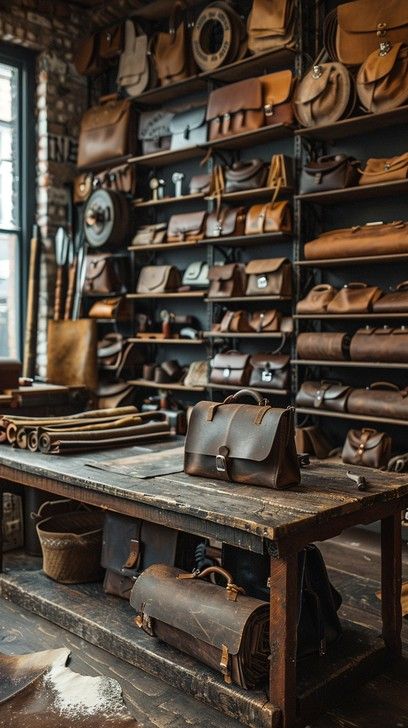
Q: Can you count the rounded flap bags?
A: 2